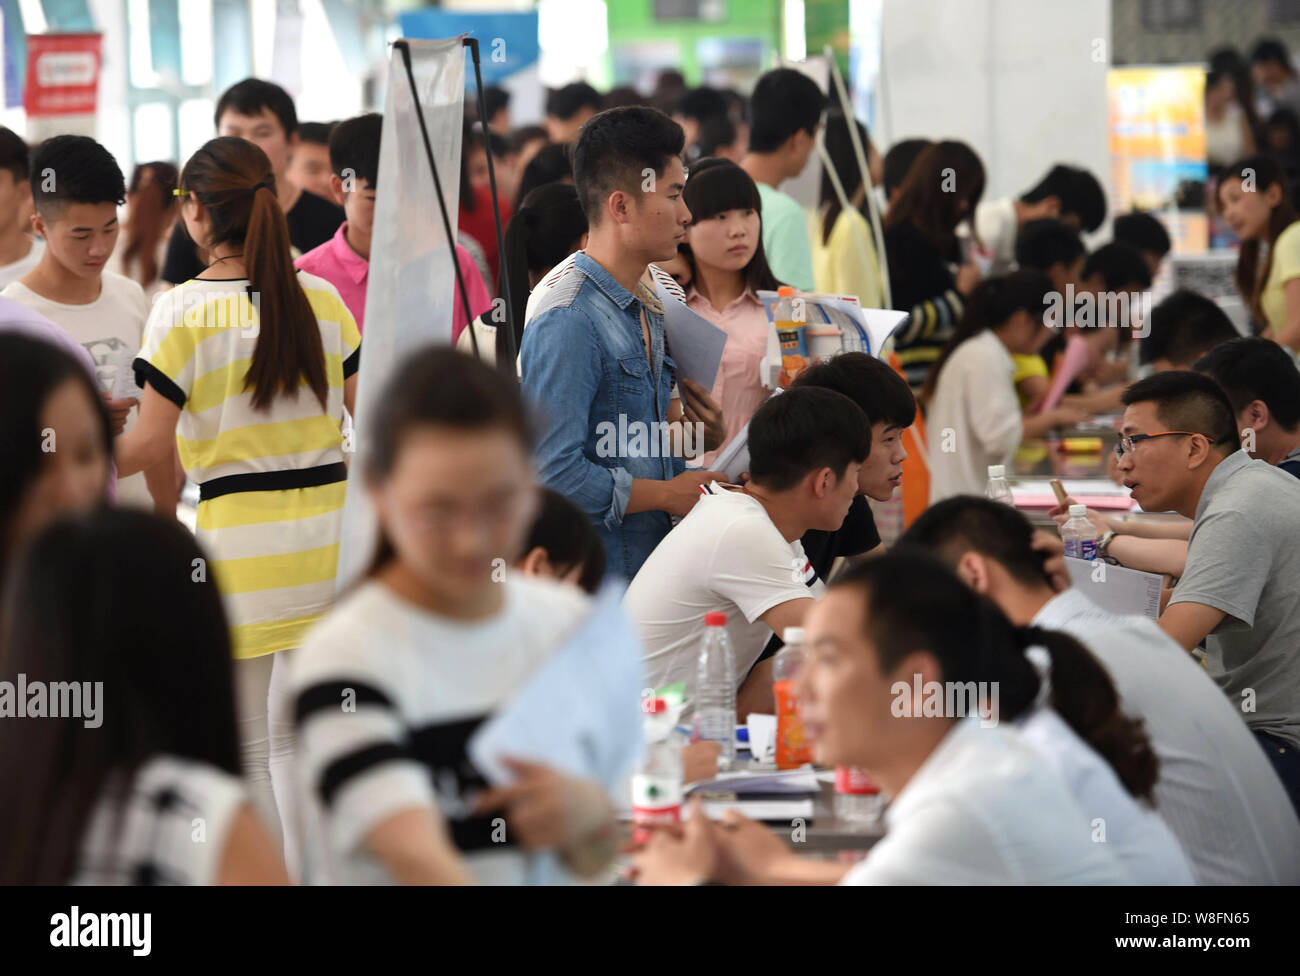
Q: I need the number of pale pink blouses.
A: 1